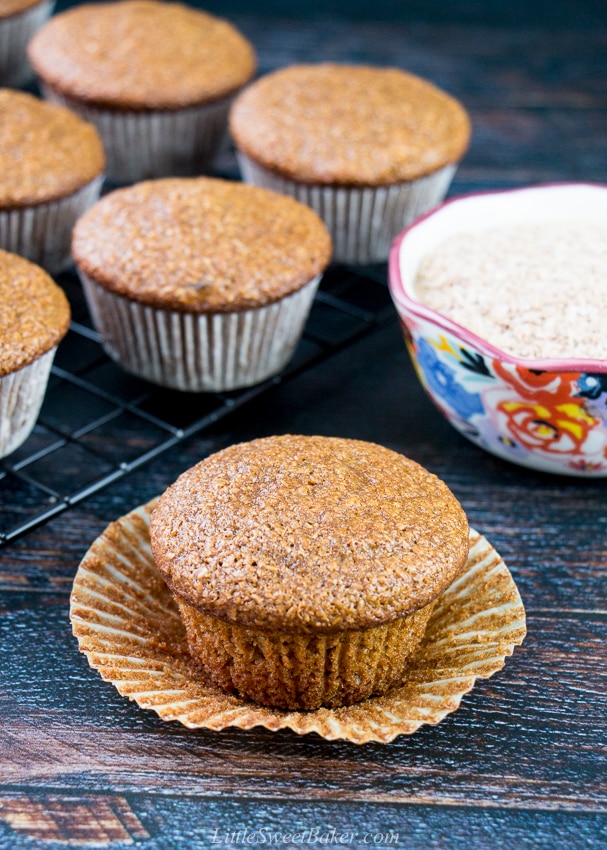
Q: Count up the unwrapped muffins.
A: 1